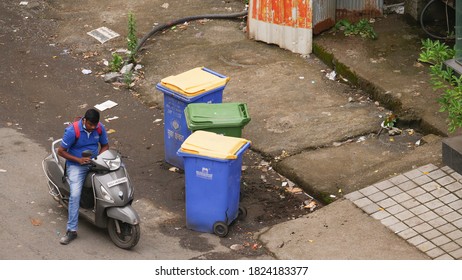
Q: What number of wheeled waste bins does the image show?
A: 3